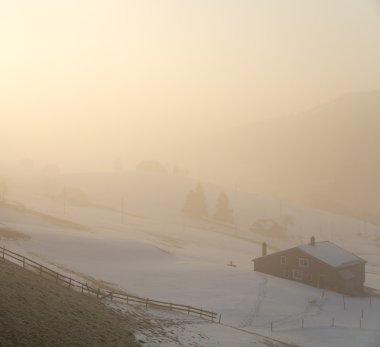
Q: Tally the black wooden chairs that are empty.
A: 0